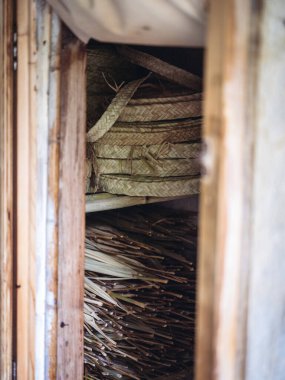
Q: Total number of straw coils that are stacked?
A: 5